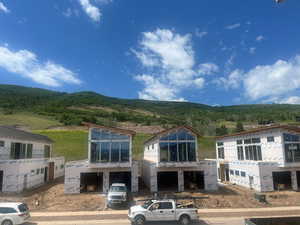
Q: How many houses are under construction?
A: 4